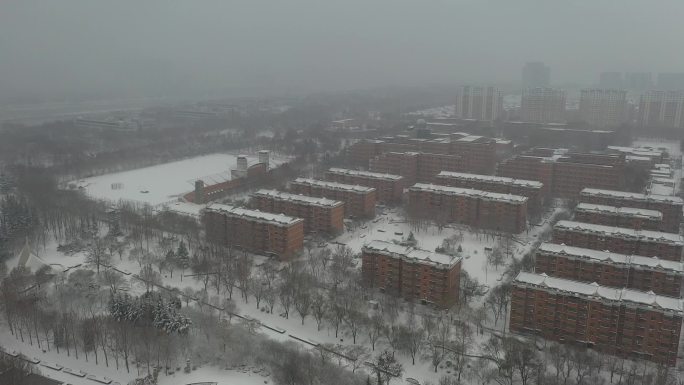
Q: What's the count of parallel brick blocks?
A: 12